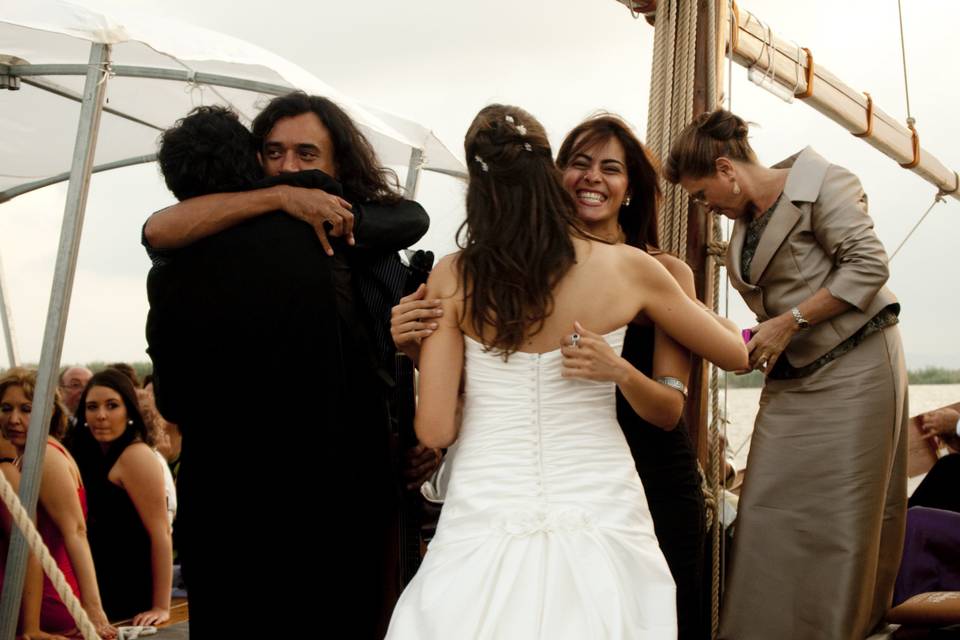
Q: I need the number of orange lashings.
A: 4